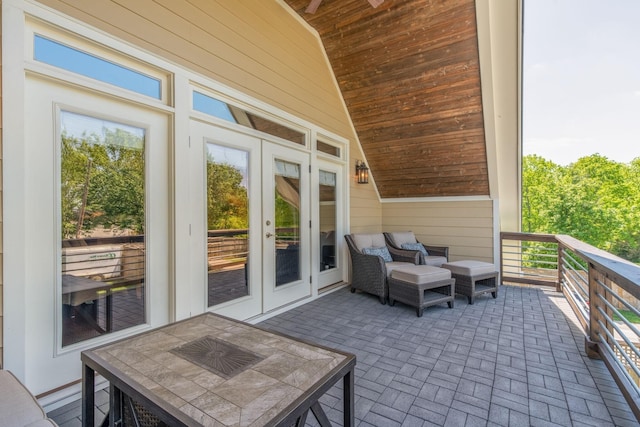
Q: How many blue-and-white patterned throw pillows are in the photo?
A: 2